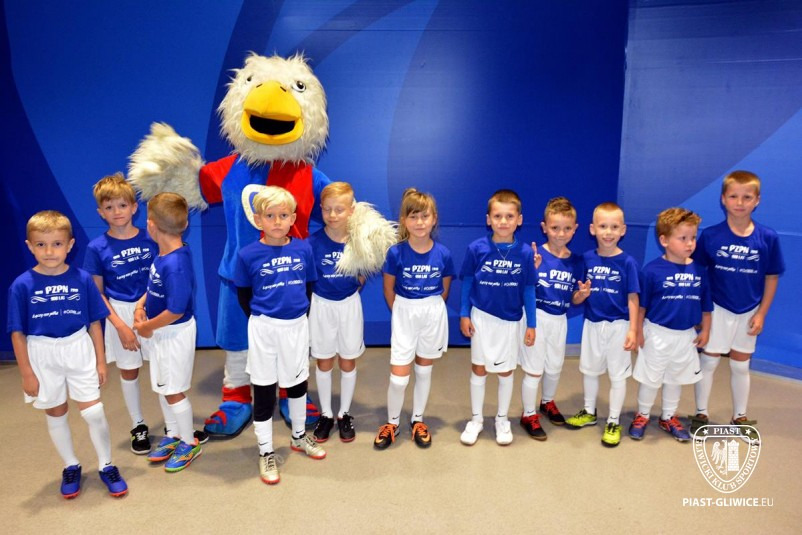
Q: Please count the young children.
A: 11